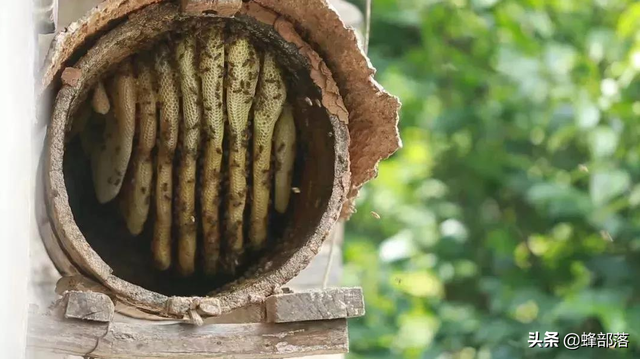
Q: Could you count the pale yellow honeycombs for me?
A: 9